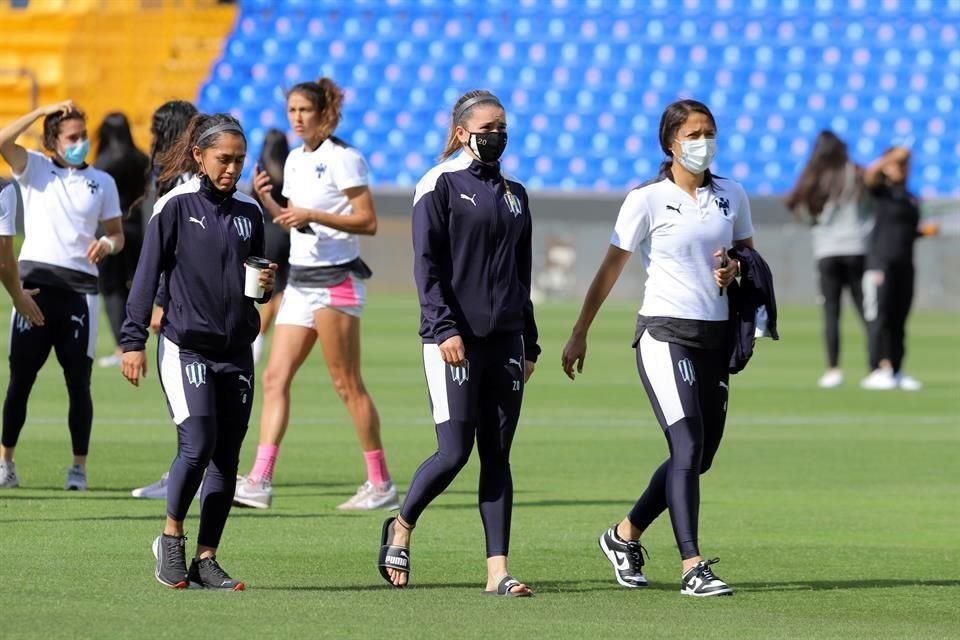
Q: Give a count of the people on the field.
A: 11